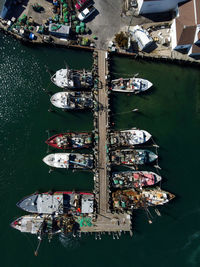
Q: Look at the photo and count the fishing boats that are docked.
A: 11